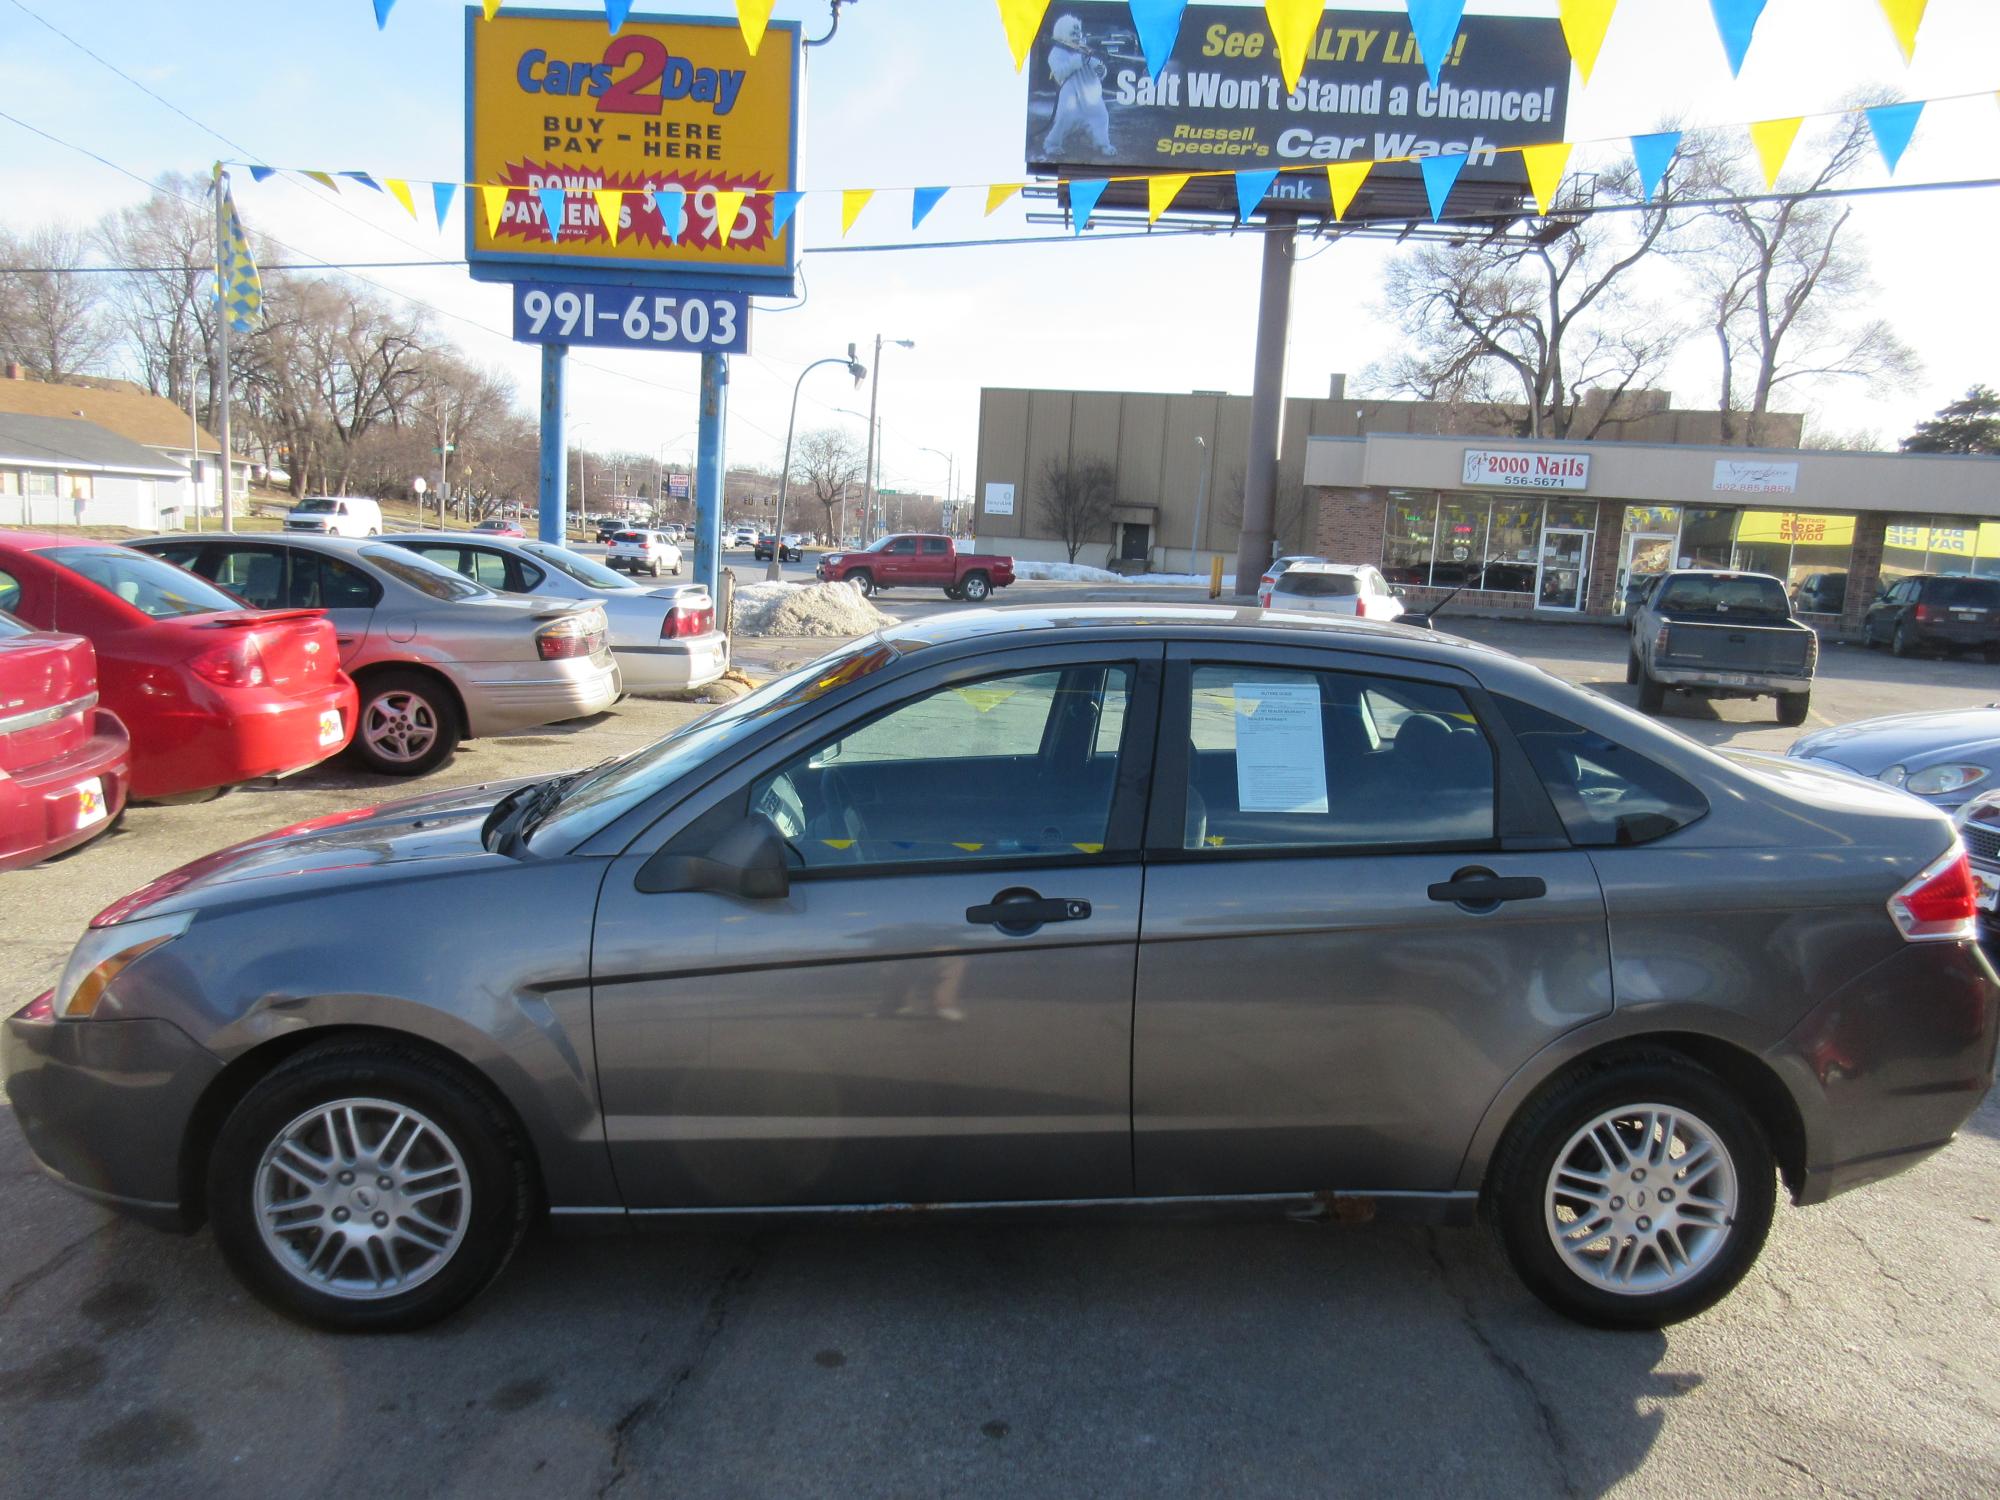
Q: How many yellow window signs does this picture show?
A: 2